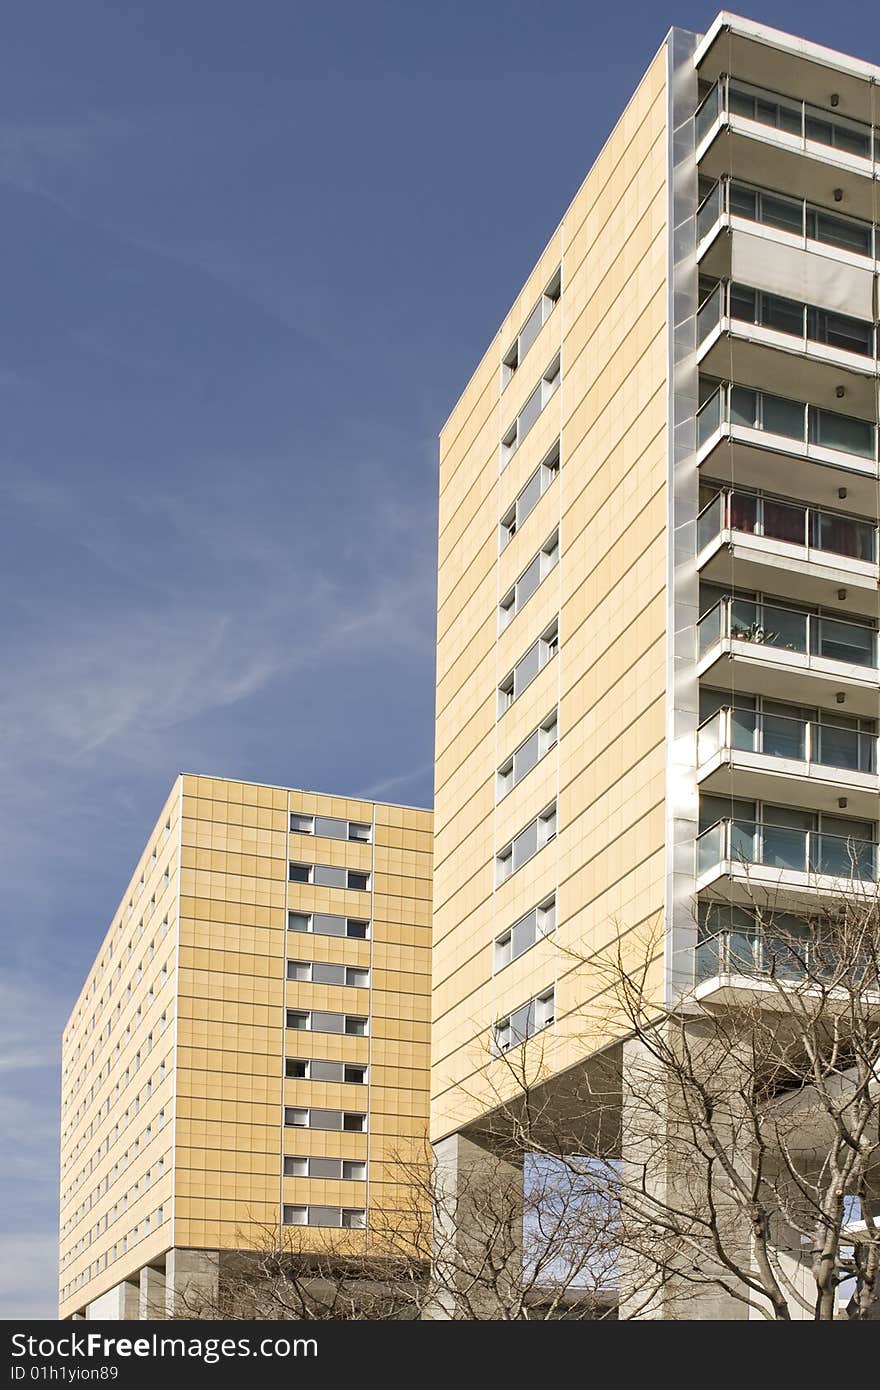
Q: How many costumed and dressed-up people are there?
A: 0